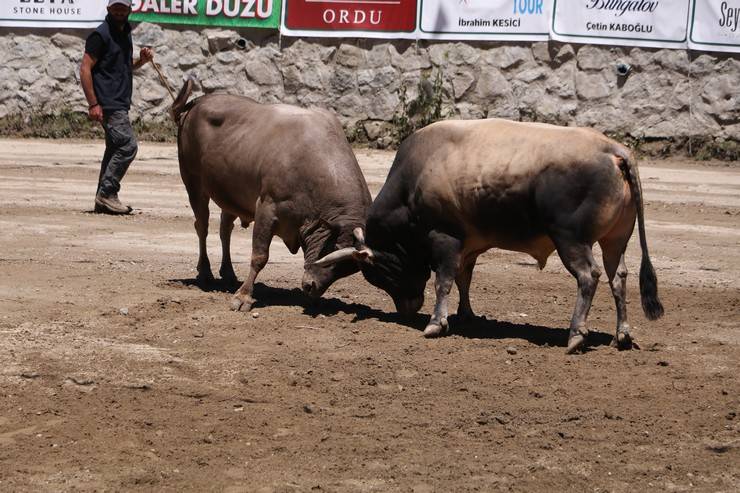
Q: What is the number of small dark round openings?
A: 2